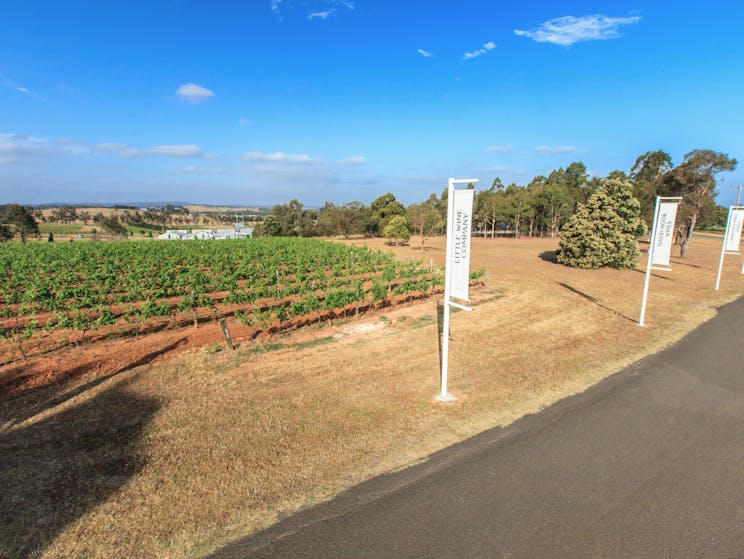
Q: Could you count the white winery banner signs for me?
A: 3